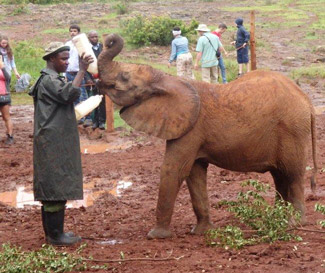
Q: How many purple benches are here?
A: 0